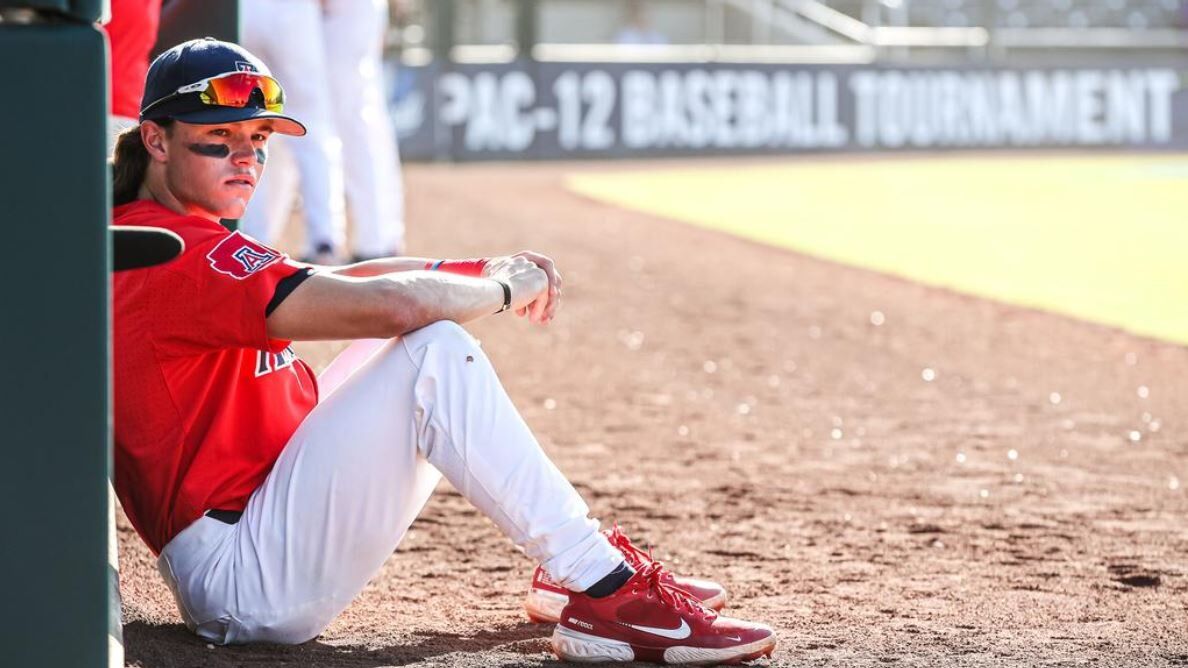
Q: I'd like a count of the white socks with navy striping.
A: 0